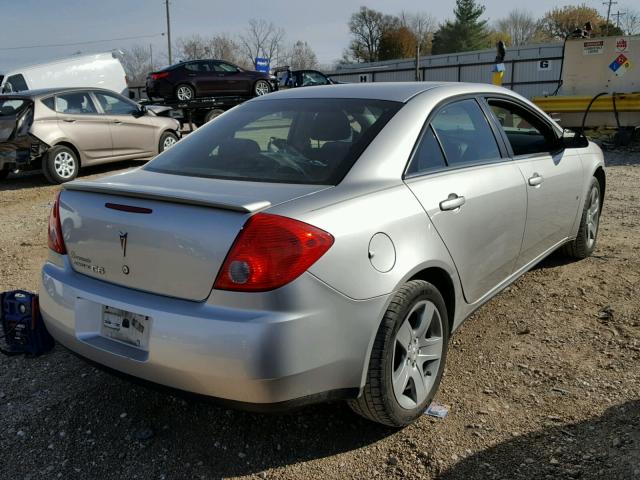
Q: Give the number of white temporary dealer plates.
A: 1